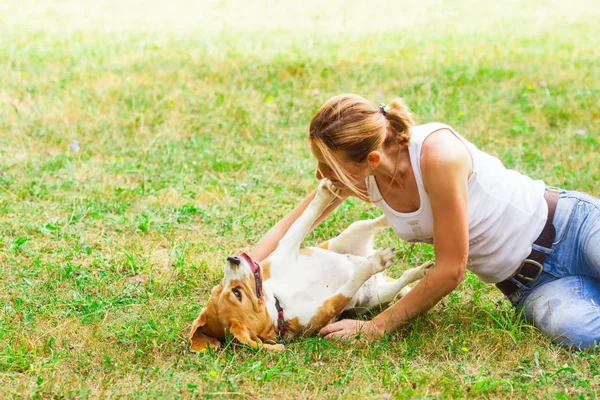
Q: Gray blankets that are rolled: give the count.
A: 0